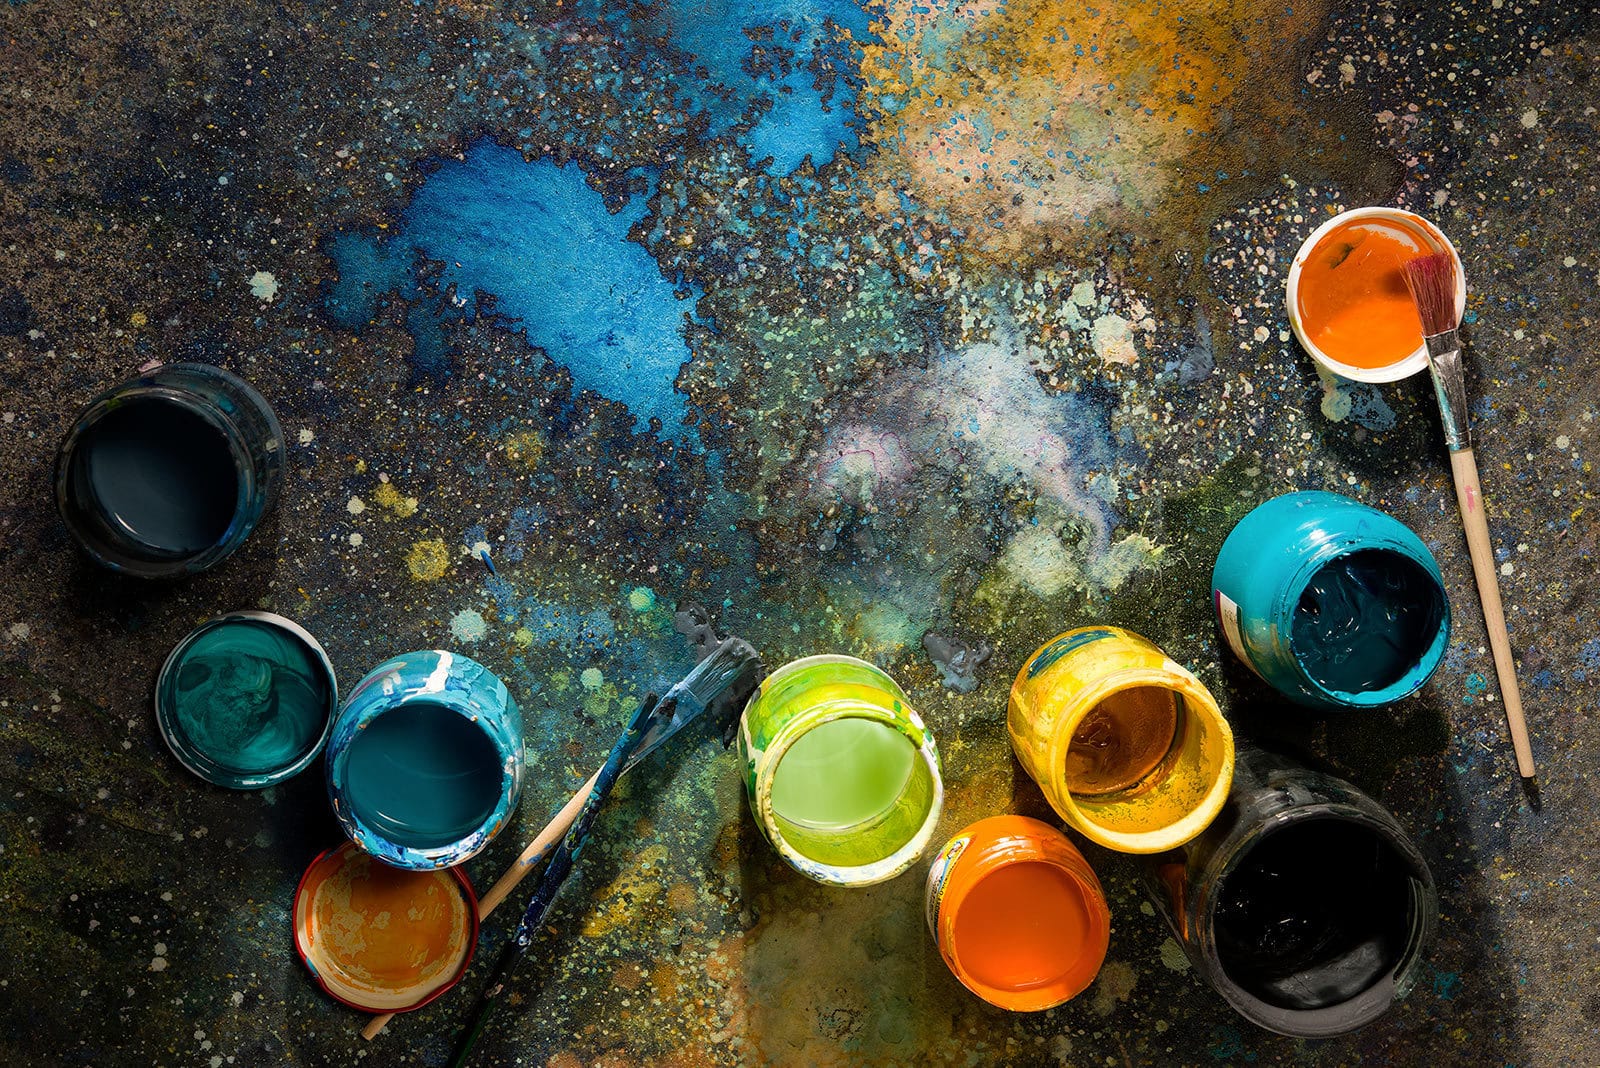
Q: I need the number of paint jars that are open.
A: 7